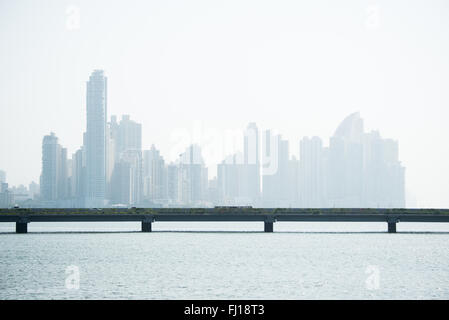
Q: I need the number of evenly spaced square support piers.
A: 4